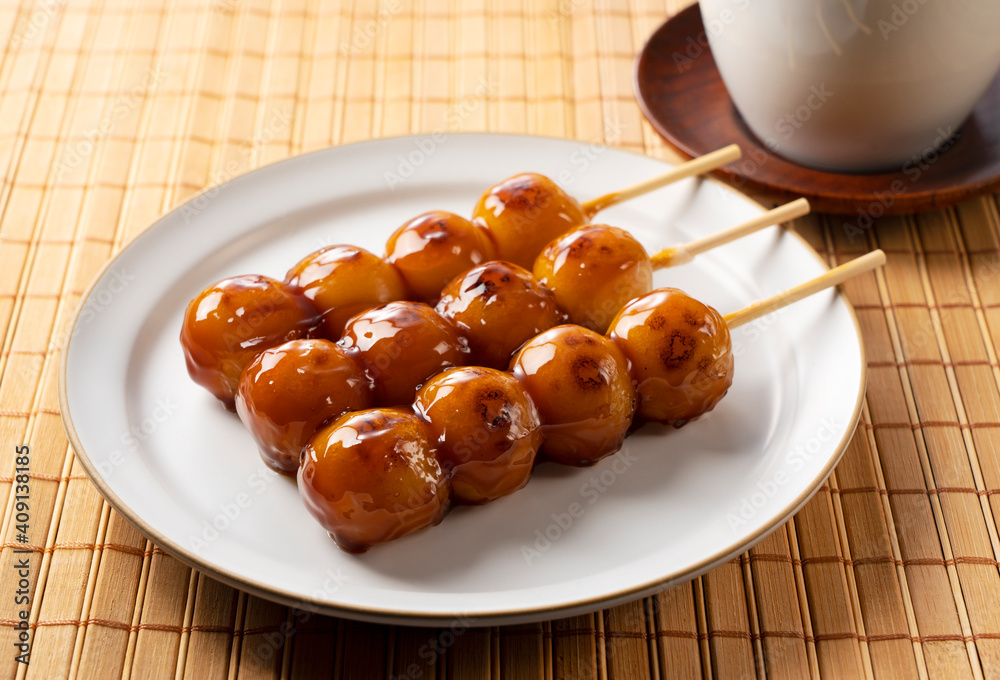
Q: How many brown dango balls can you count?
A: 12